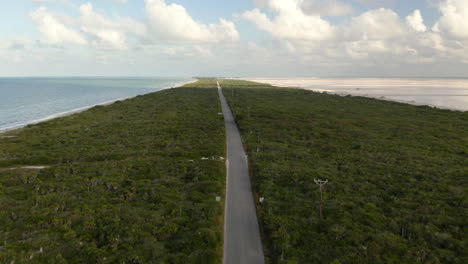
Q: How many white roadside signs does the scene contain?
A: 2